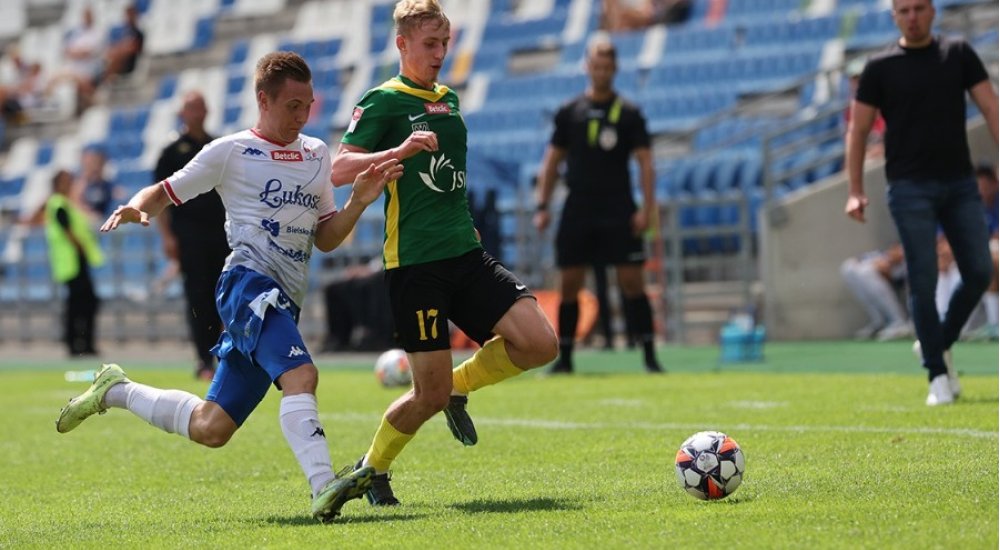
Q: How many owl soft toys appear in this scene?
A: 0